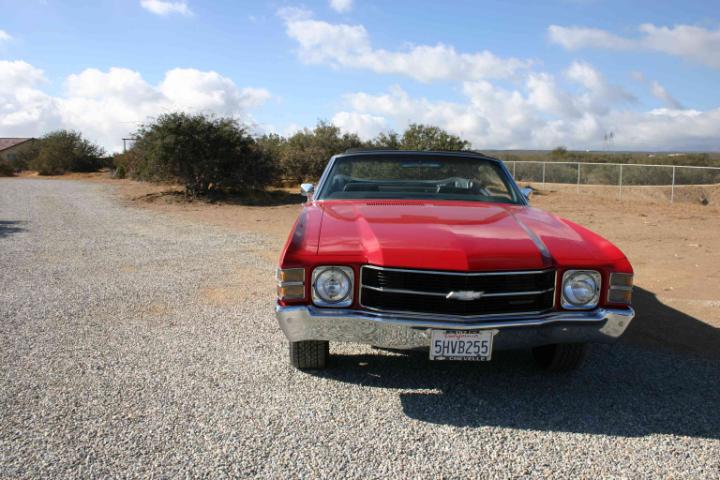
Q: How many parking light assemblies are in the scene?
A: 2